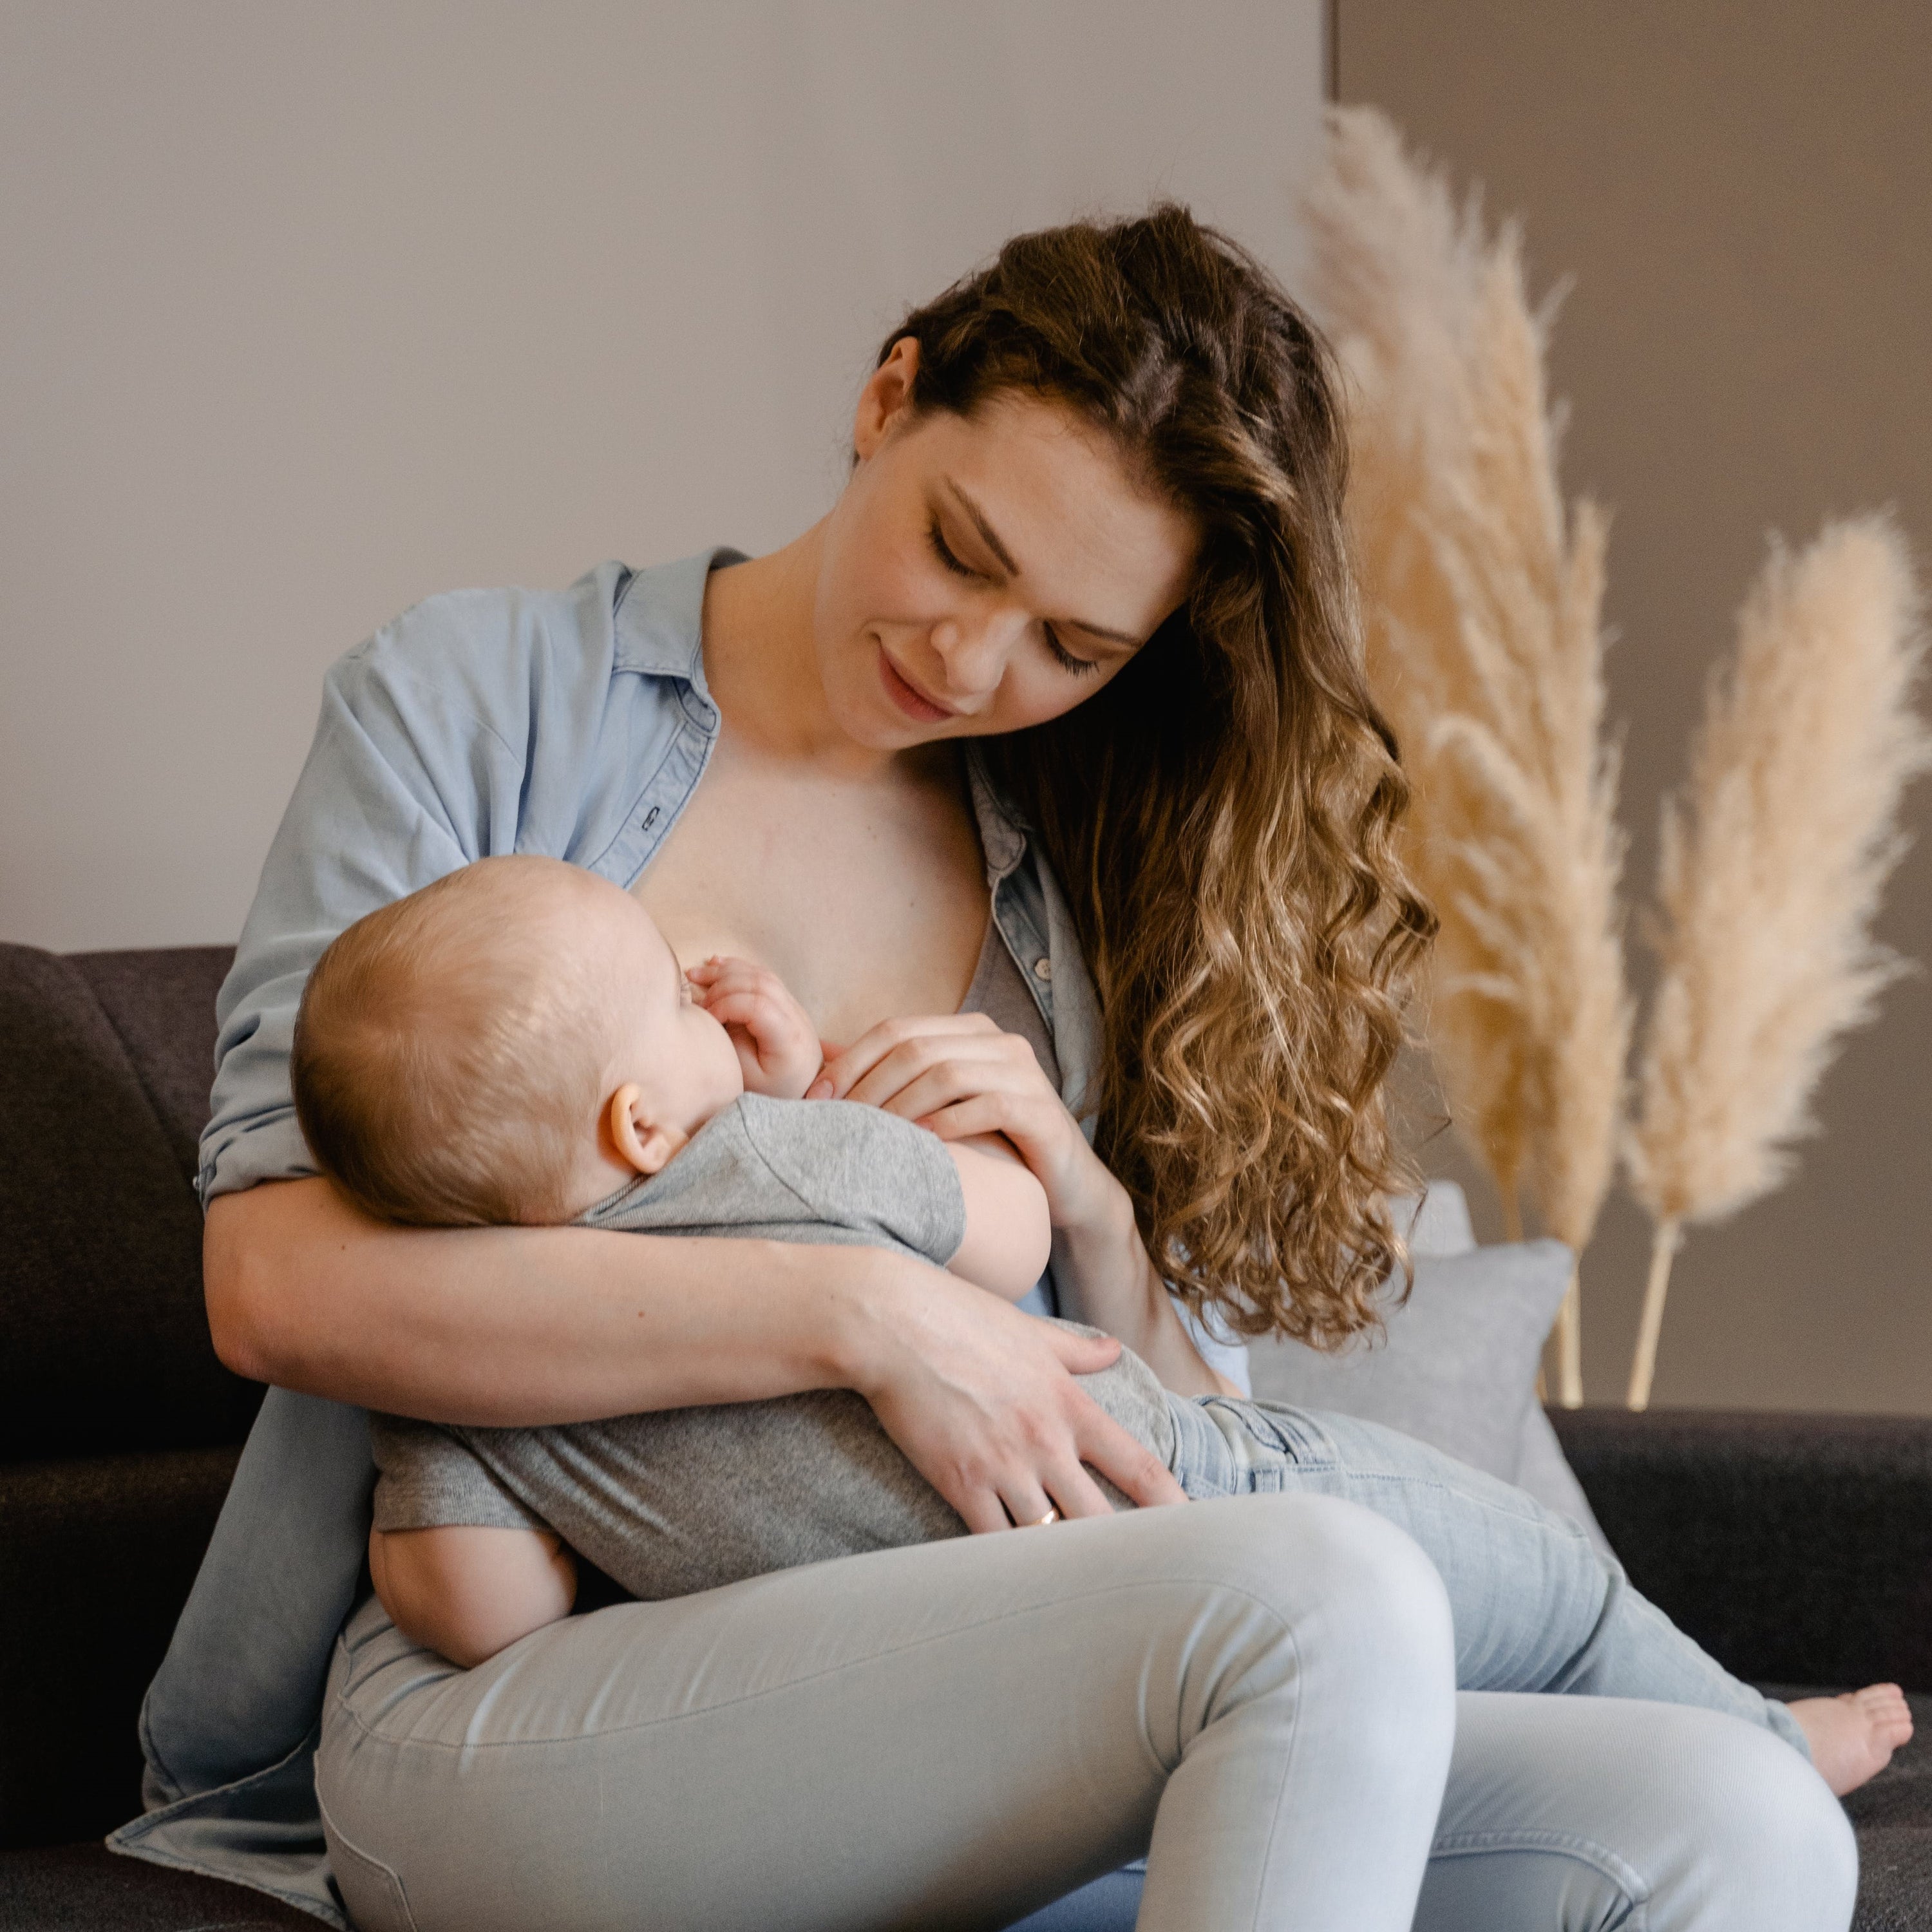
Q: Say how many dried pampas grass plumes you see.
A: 3